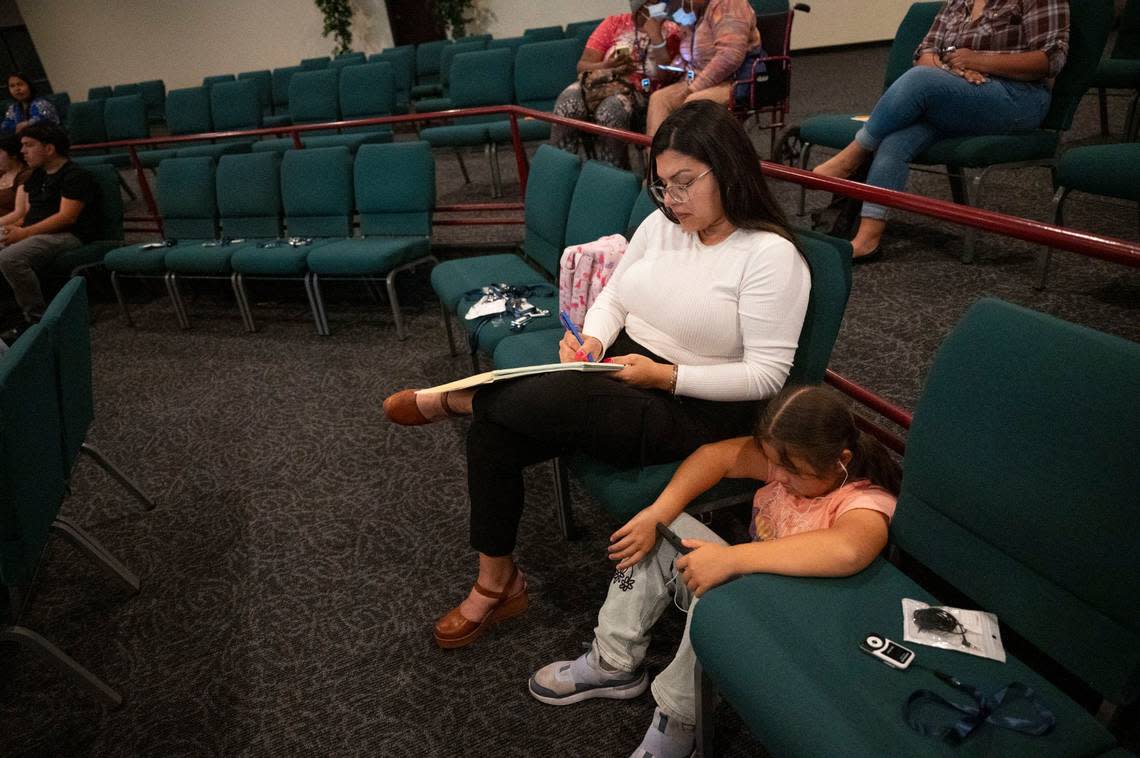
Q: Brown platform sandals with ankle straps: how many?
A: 2